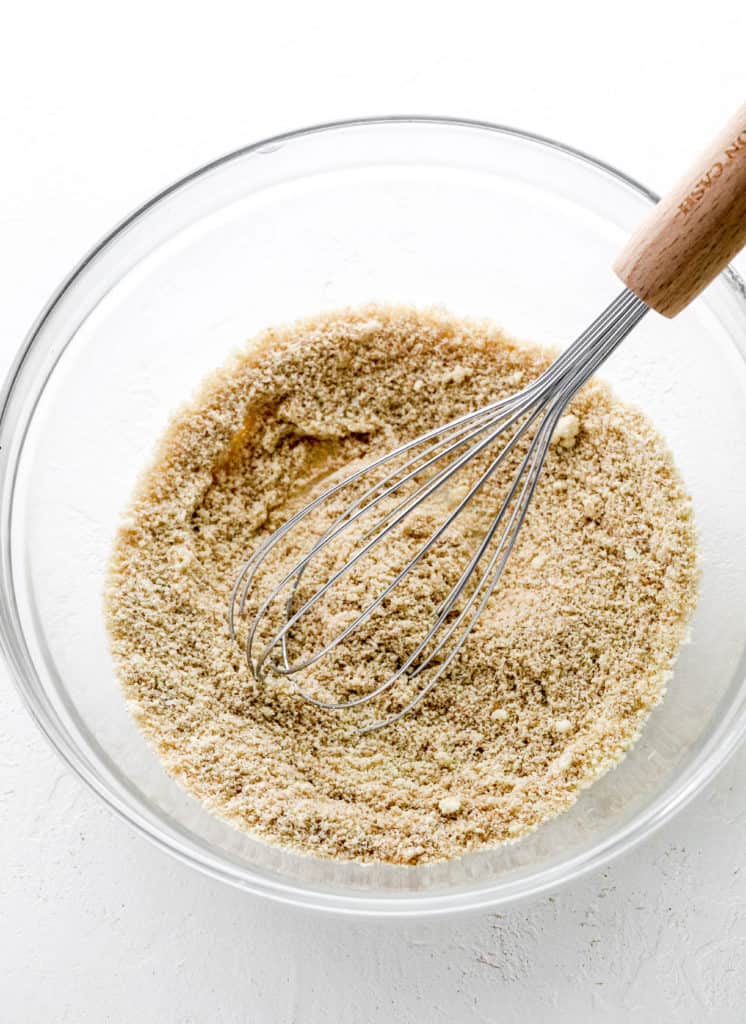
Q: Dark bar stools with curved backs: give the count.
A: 0